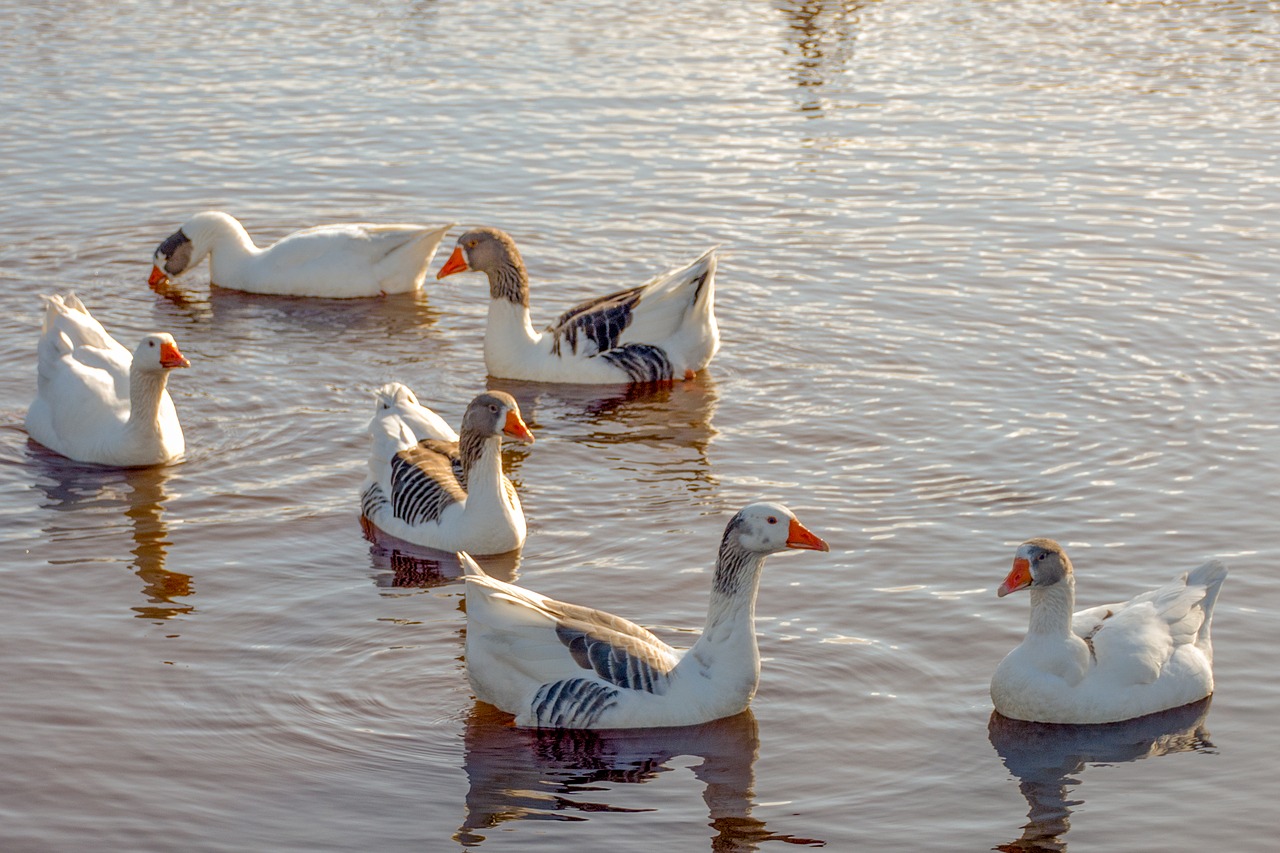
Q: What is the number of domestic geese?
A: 6